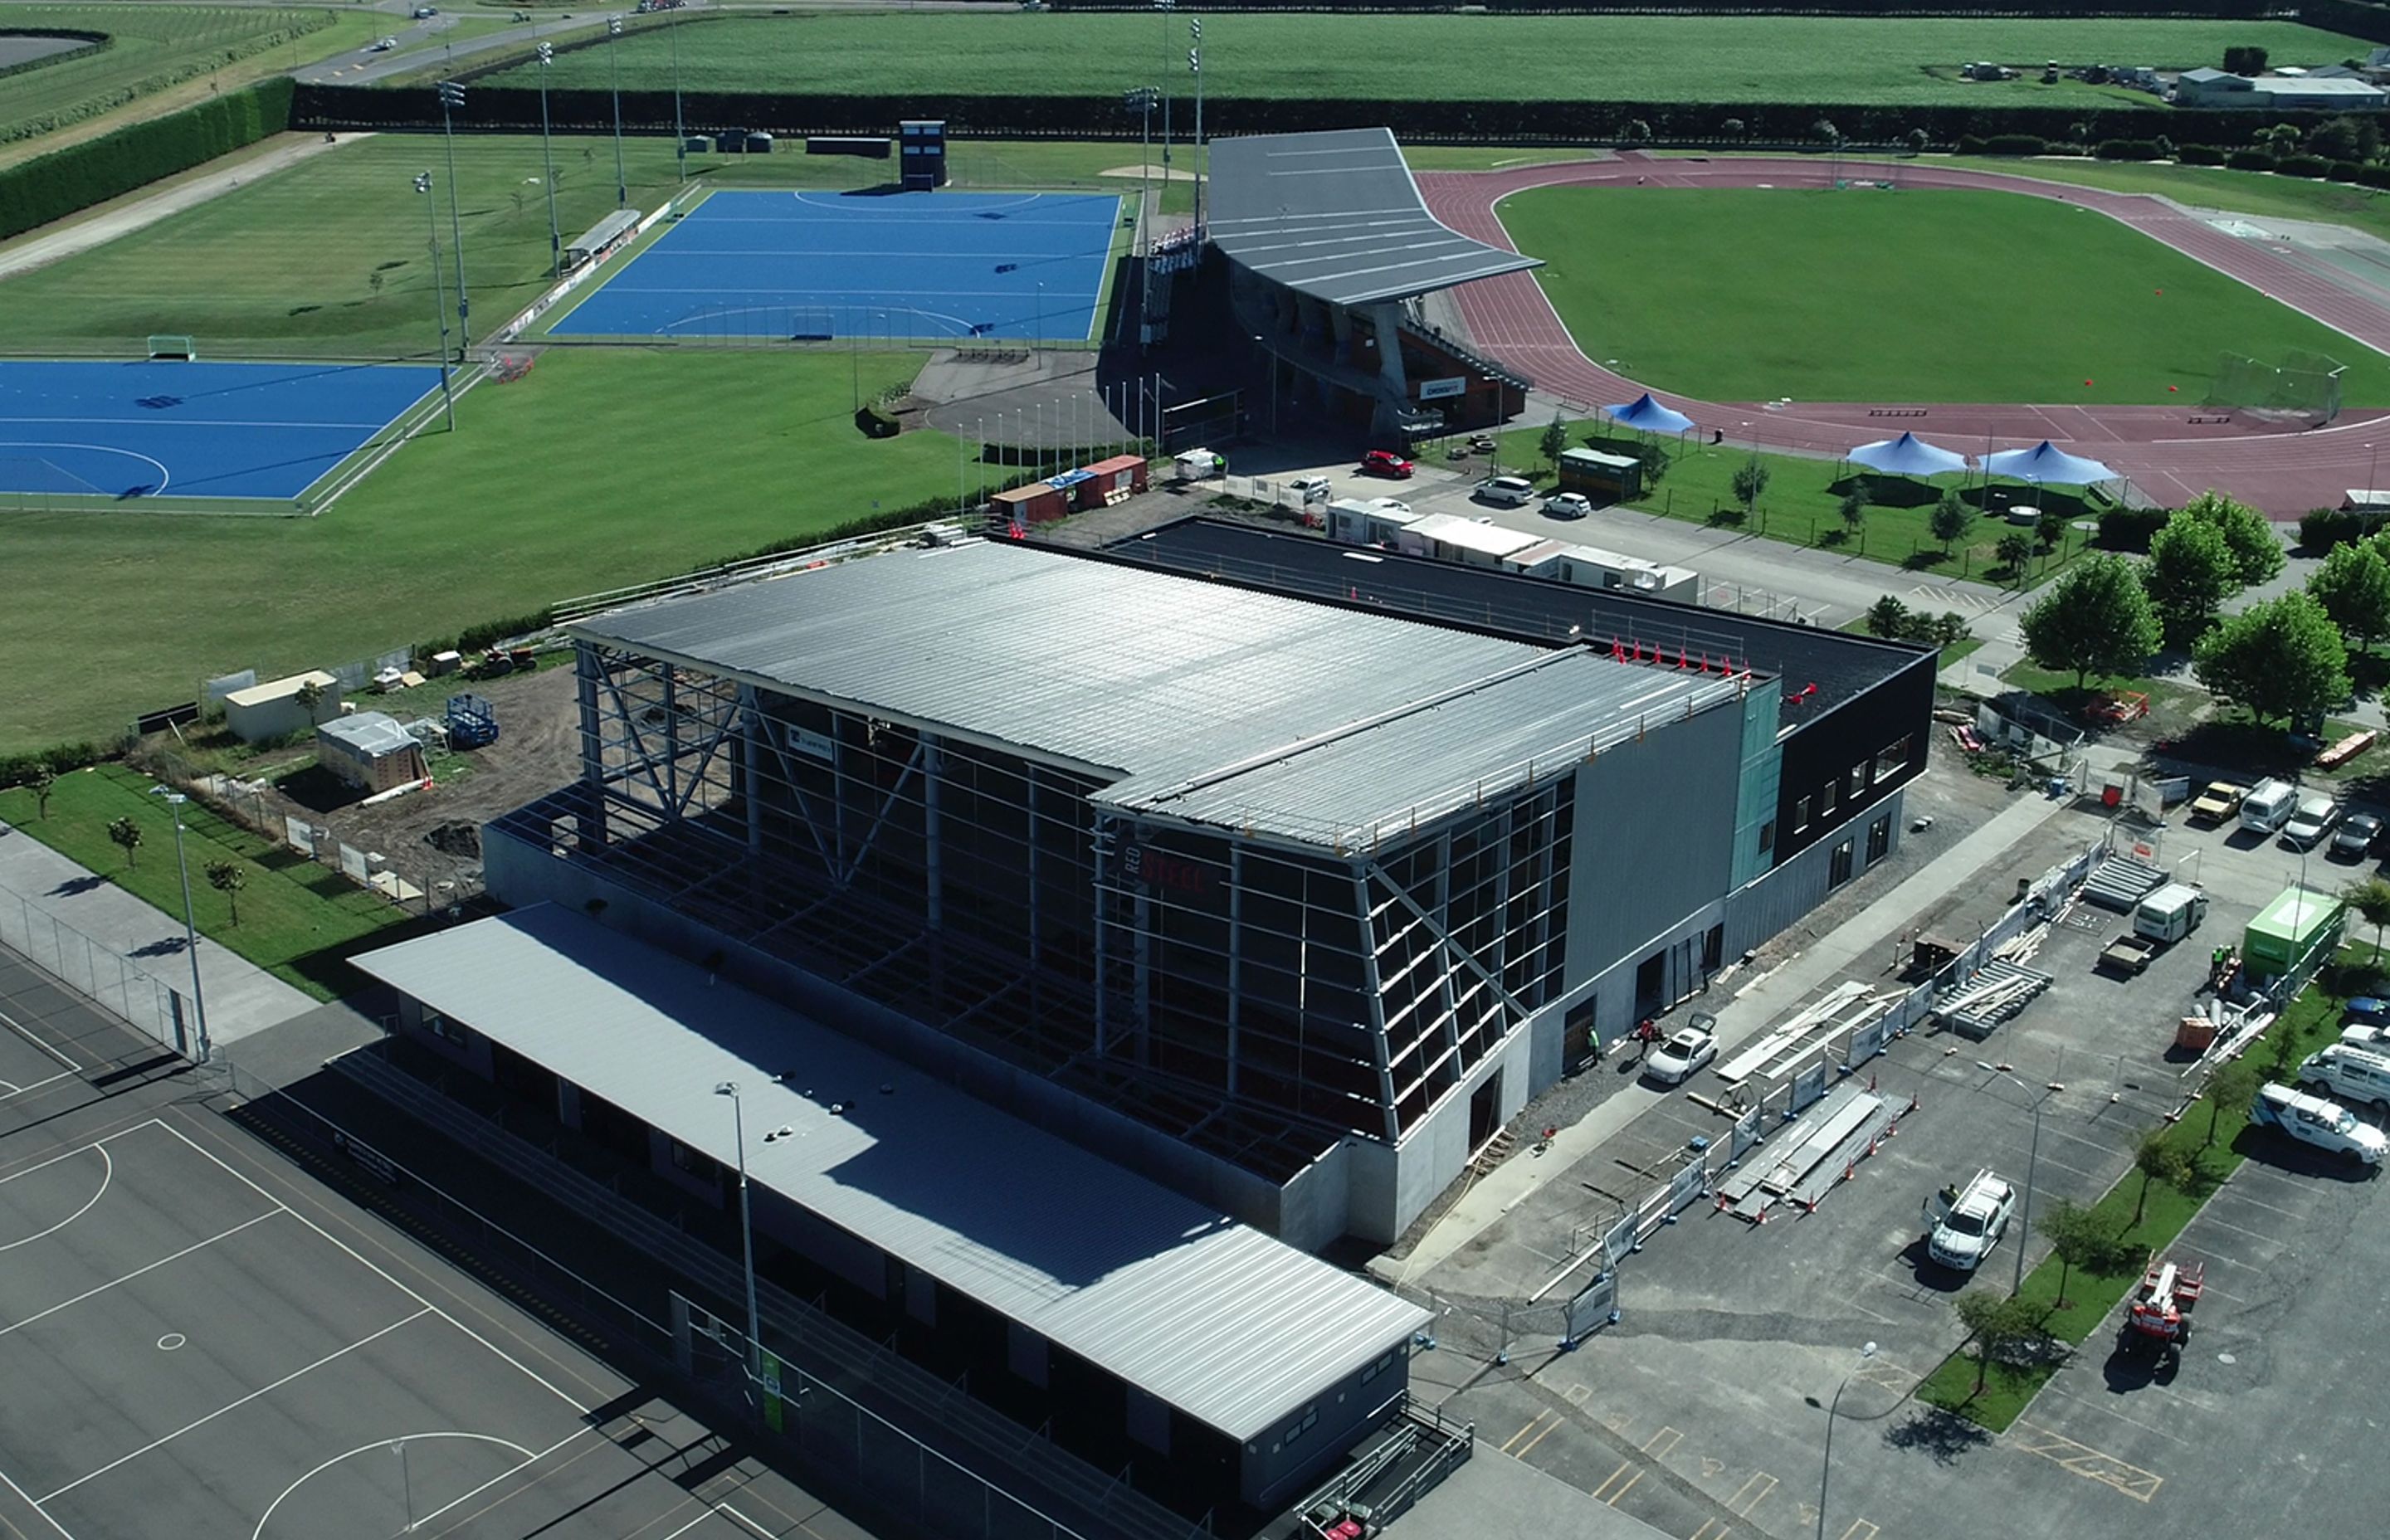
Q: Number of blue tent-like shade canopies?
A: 3